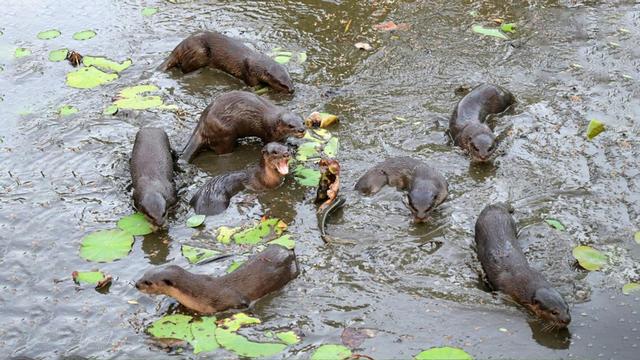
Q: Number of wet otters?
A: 8